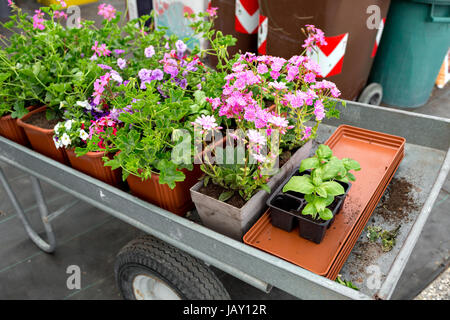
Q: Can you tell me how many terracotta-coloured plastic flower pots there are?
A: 4